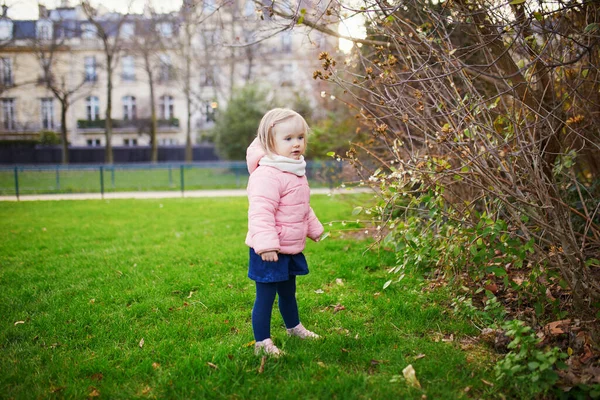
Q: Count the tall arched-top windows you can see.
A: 3